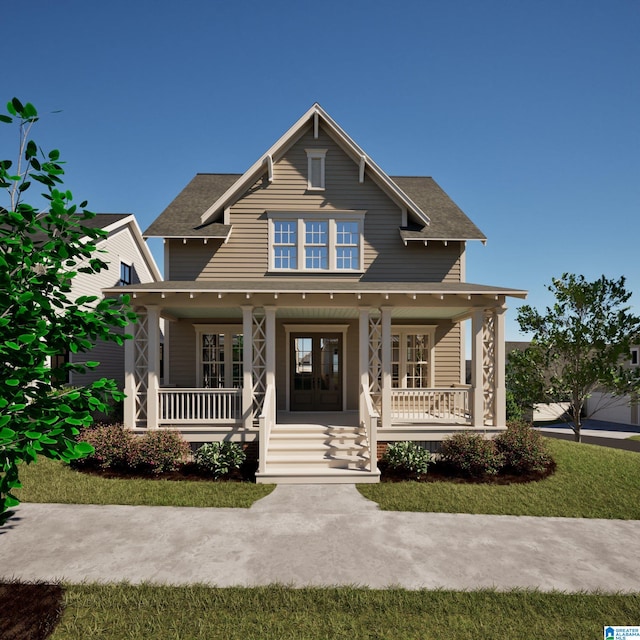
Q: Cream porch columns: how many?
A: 8